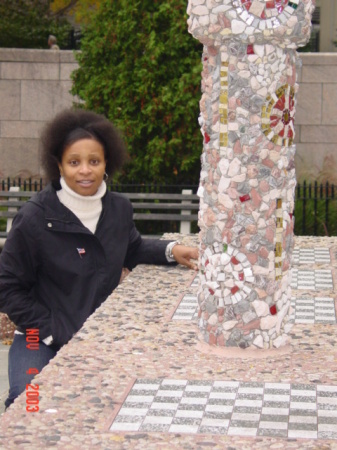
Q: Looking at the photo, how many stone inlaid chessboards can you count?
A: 4